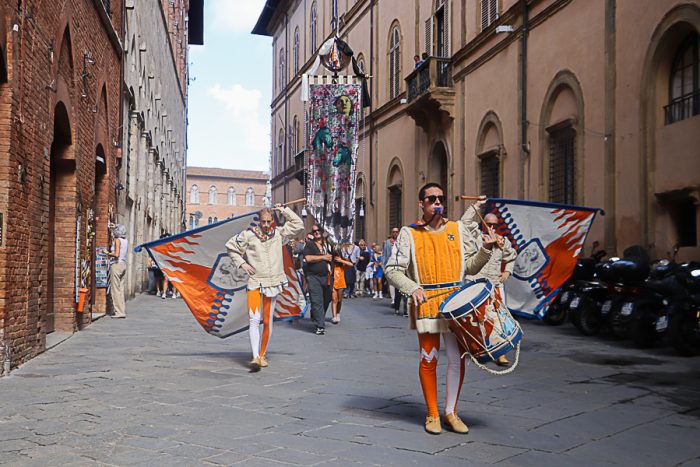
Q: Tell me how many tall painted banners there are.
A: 1